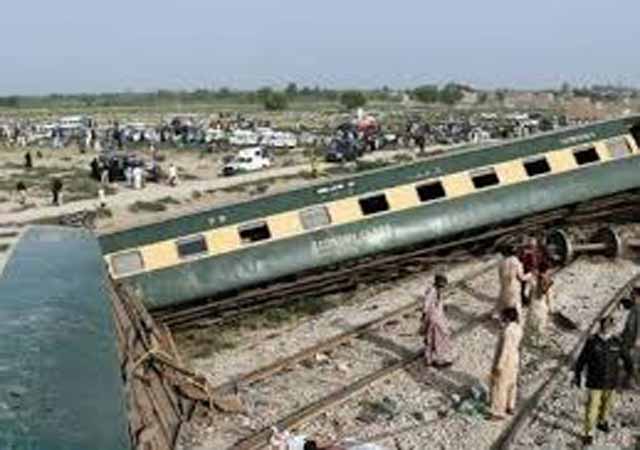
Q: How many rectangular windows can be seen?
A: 10